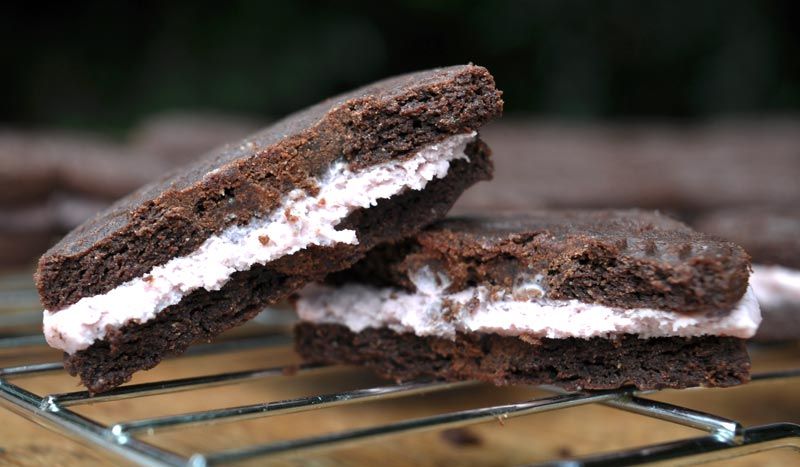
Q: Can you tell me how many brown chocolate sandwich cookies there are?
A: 2